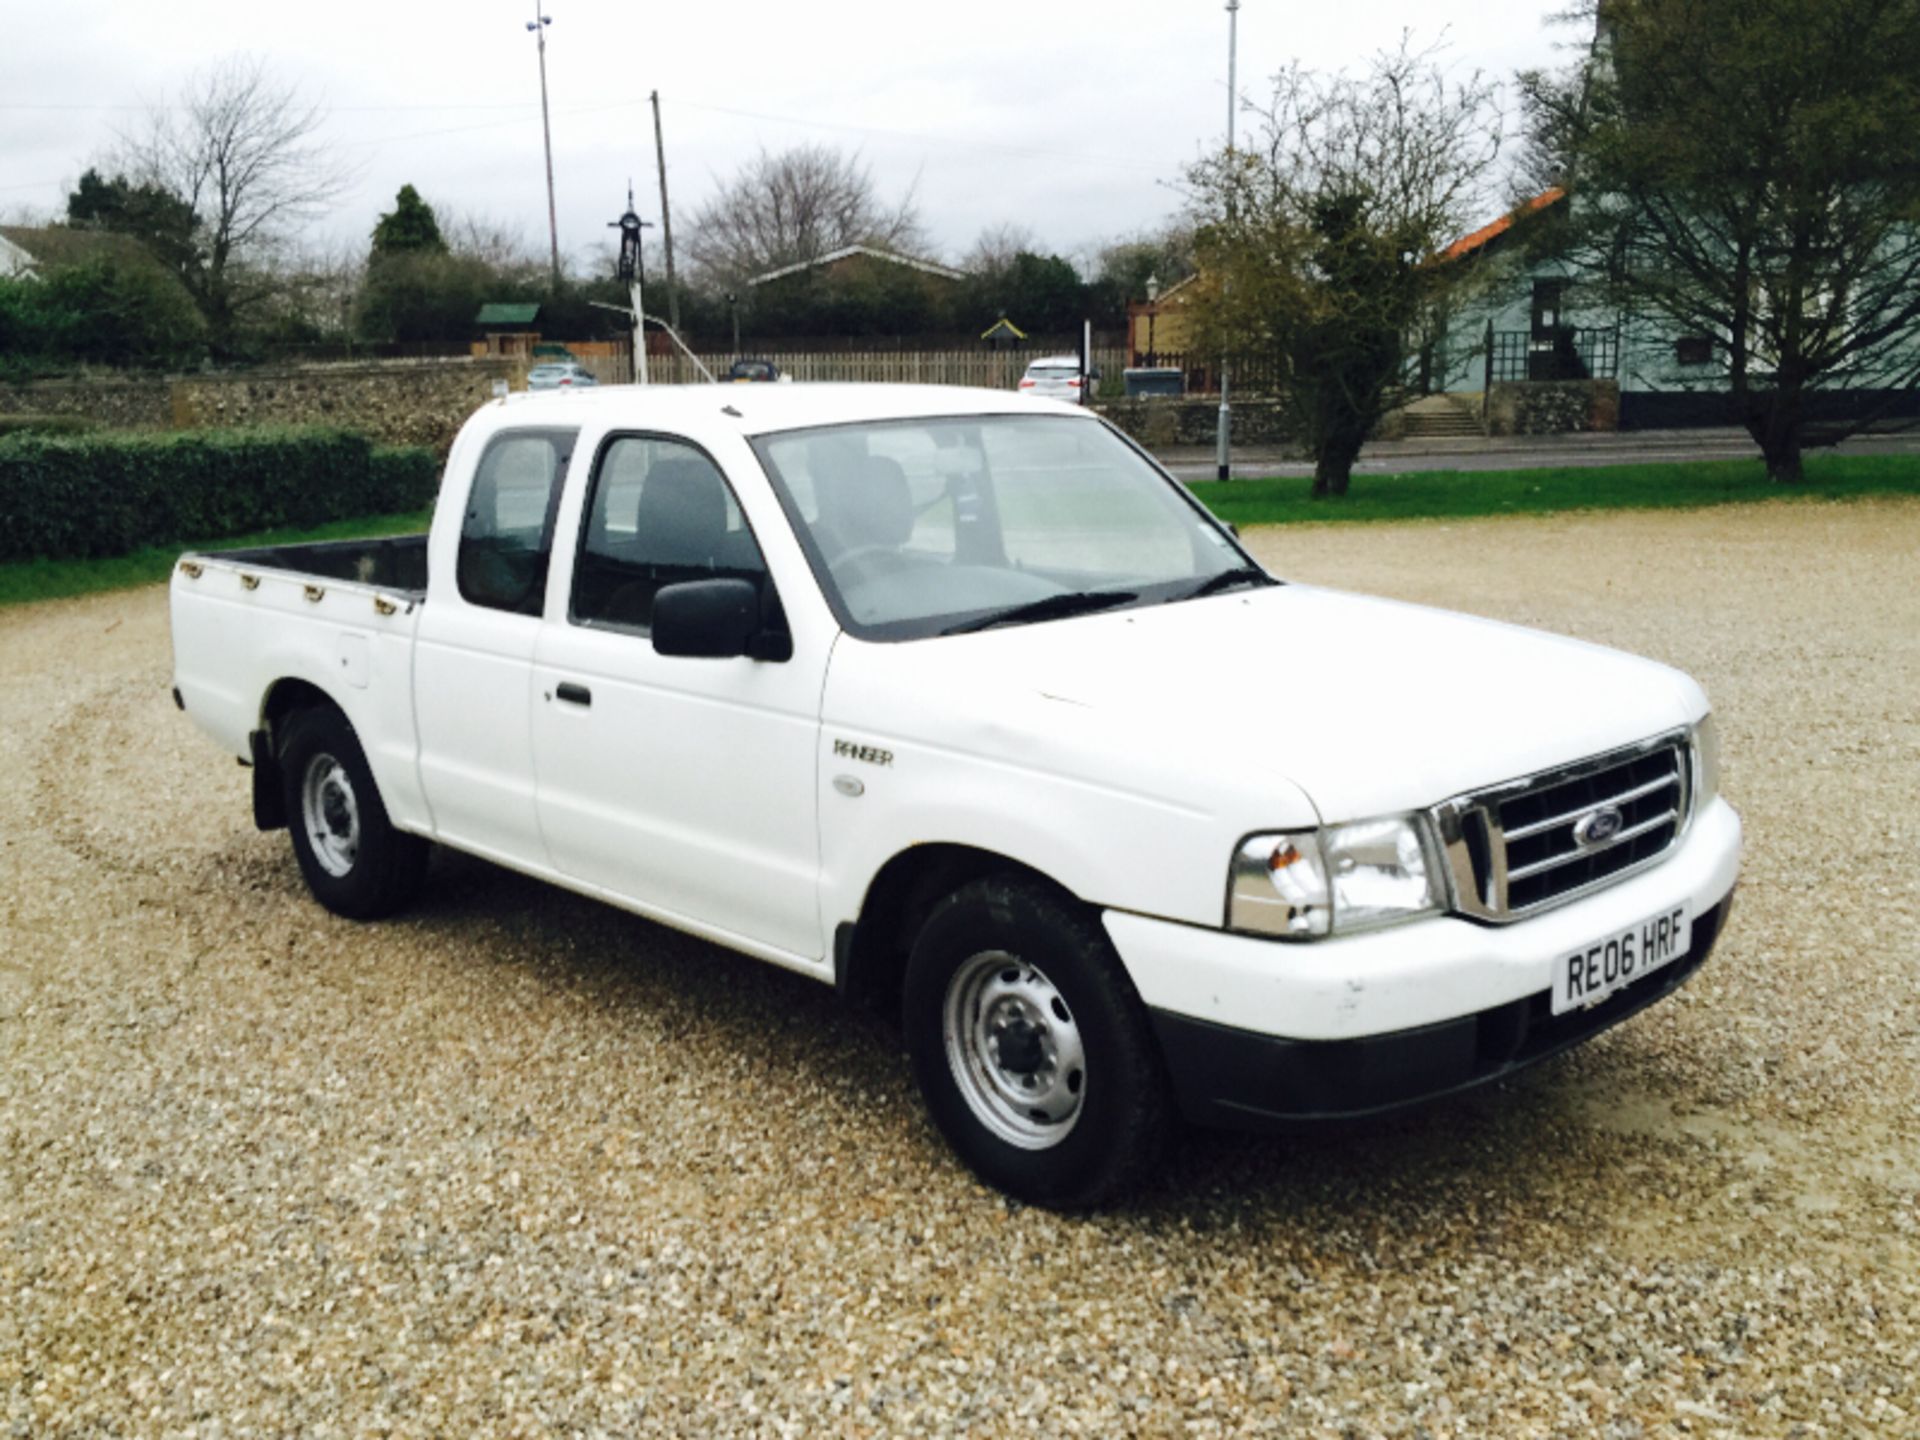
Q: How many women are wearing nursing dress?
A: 0